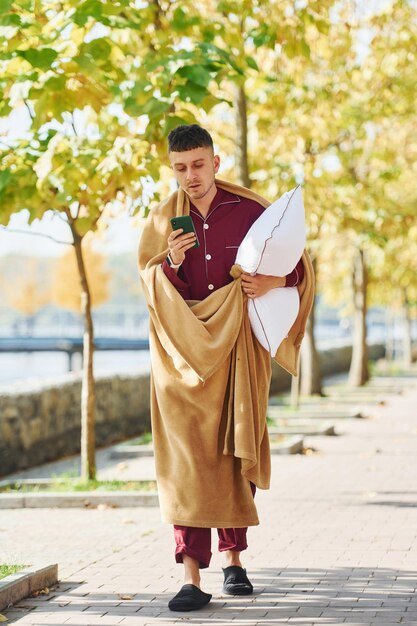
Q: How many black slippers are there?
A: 2